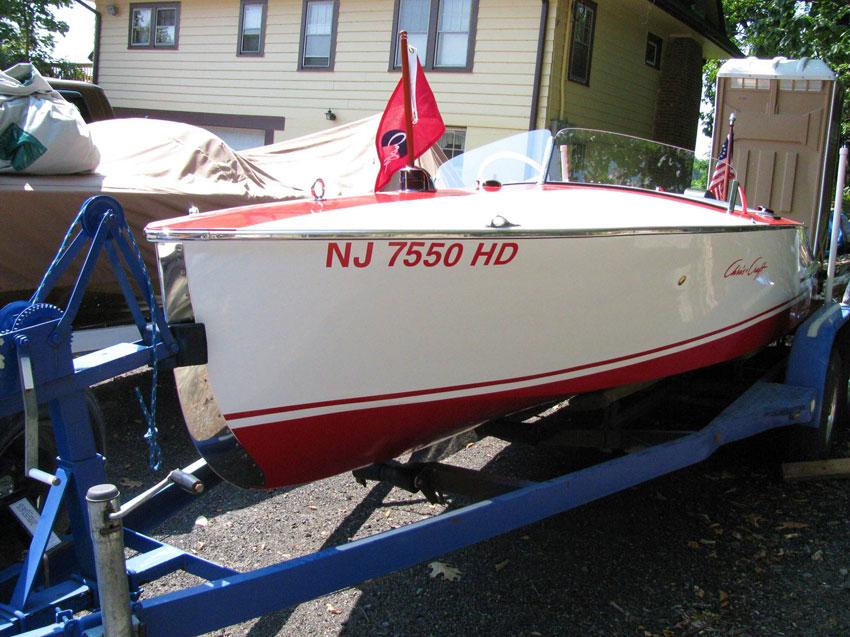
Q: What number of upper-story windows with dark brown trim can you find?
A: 6